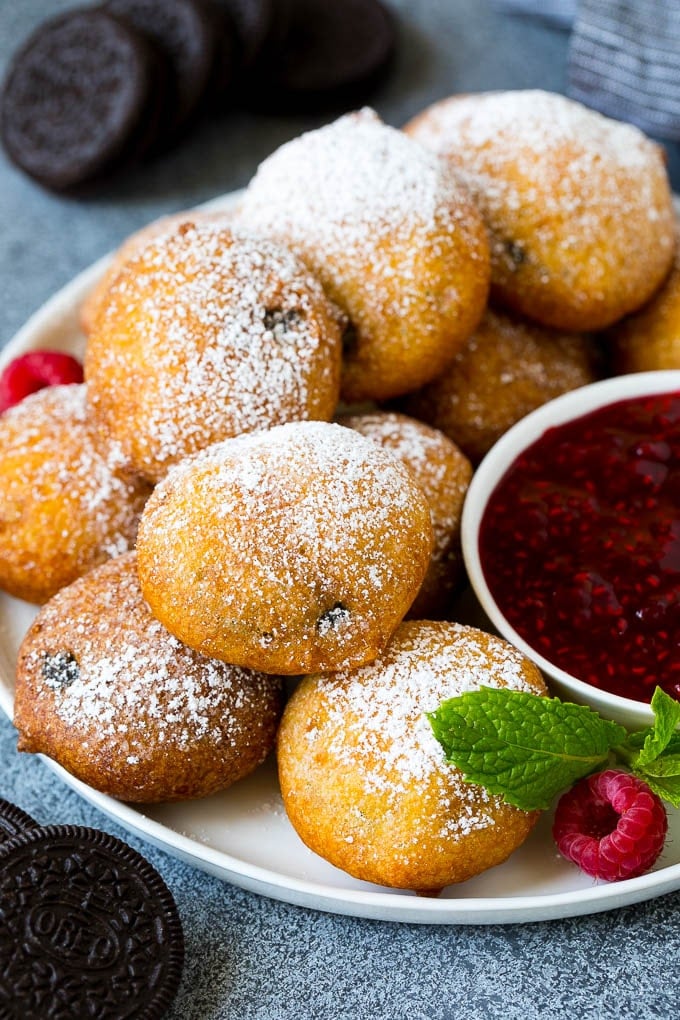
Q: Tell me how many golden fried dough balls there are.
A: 11